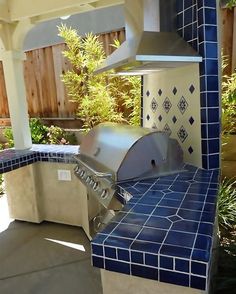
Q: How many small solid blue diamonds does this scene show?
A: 9